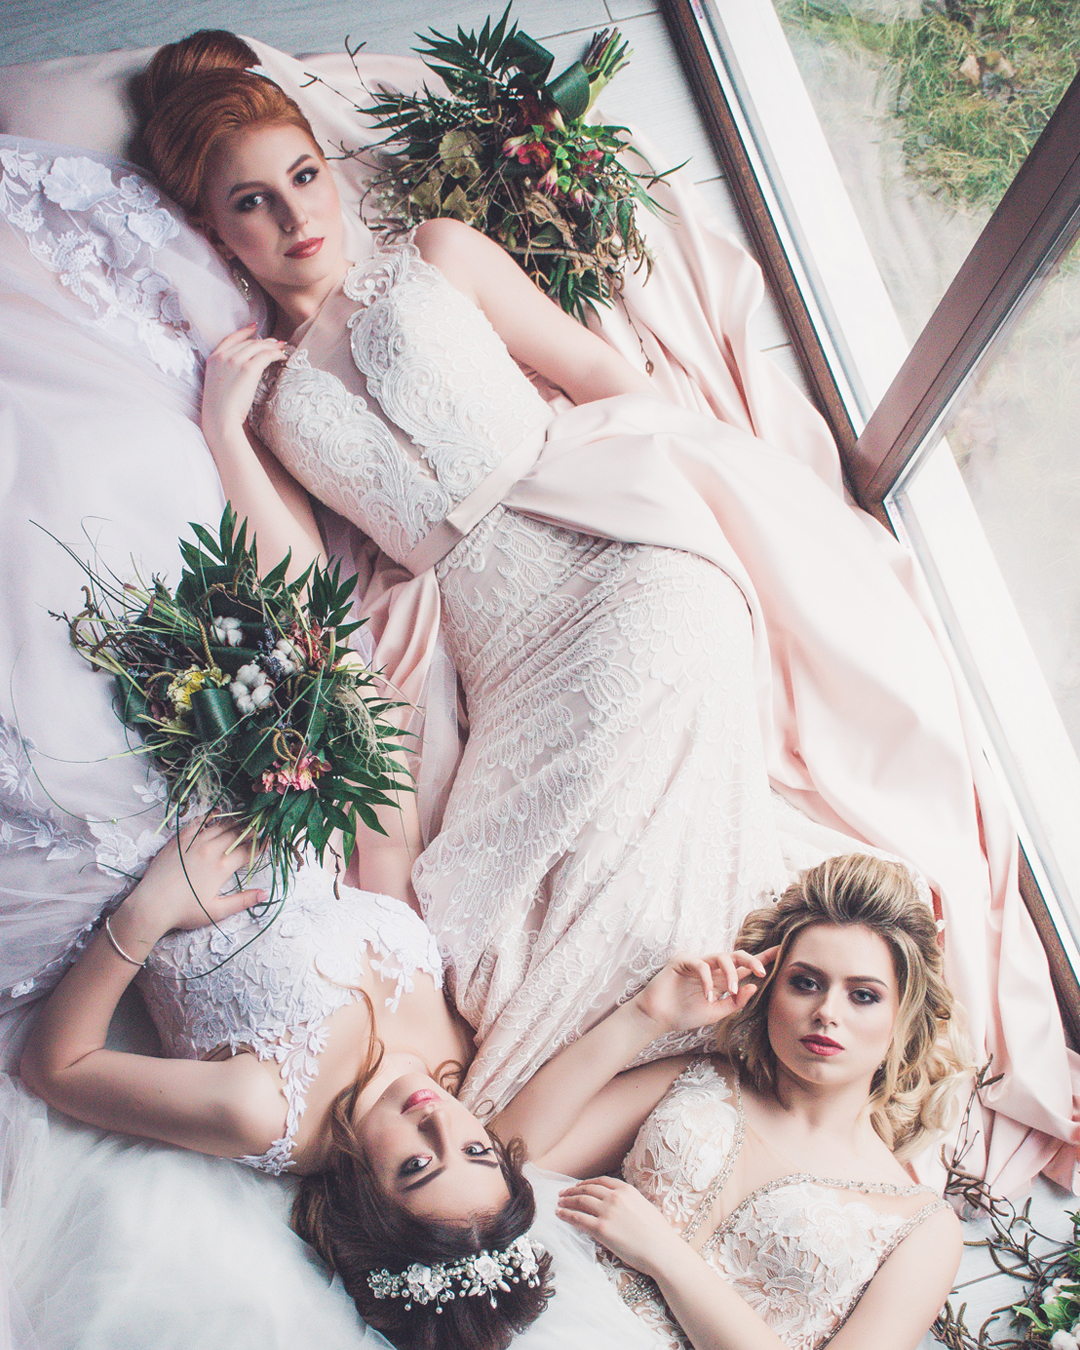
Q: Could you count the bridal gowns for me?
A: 3